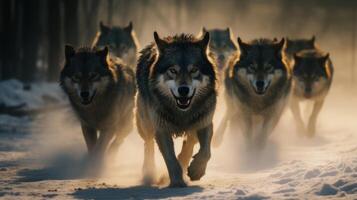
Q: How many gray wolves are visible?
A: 7